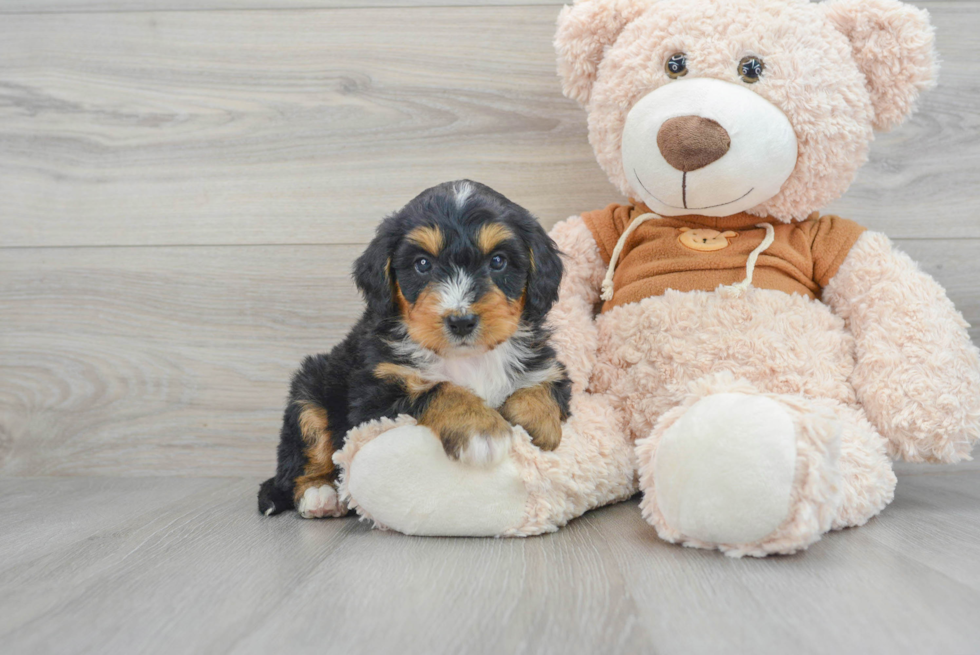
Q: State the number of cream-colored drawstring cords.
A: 2